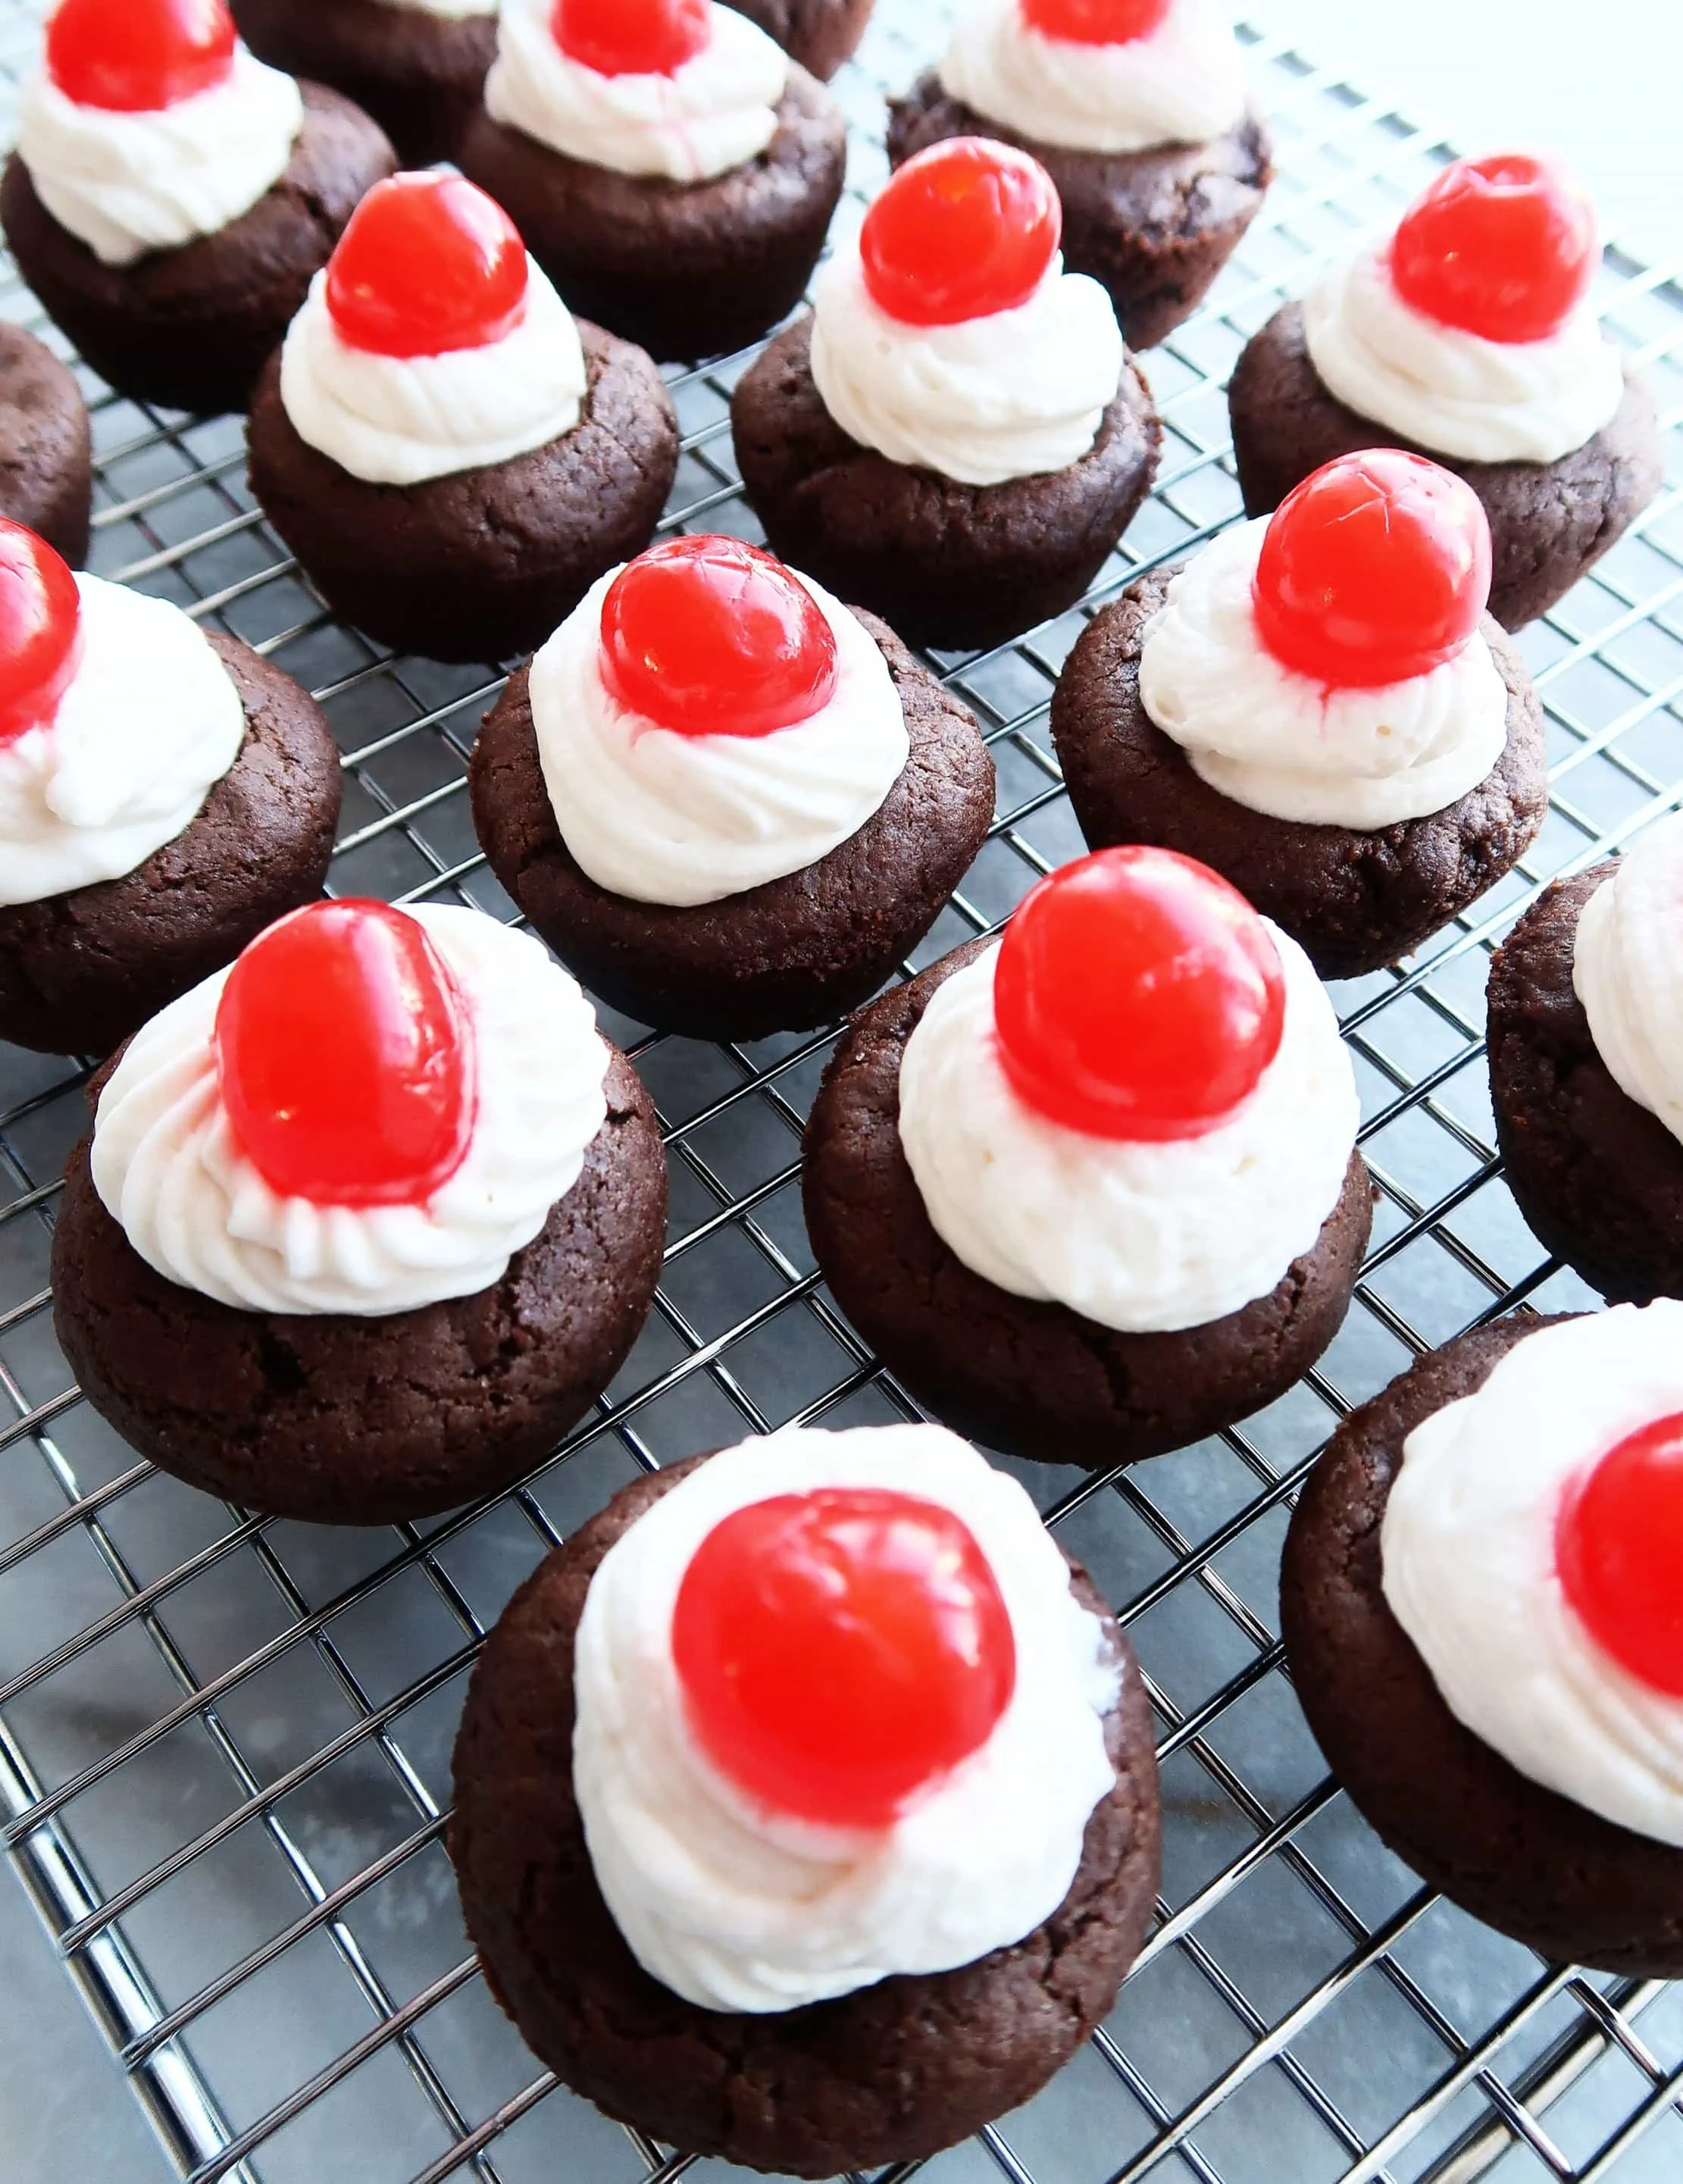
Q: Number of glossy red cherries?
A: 13